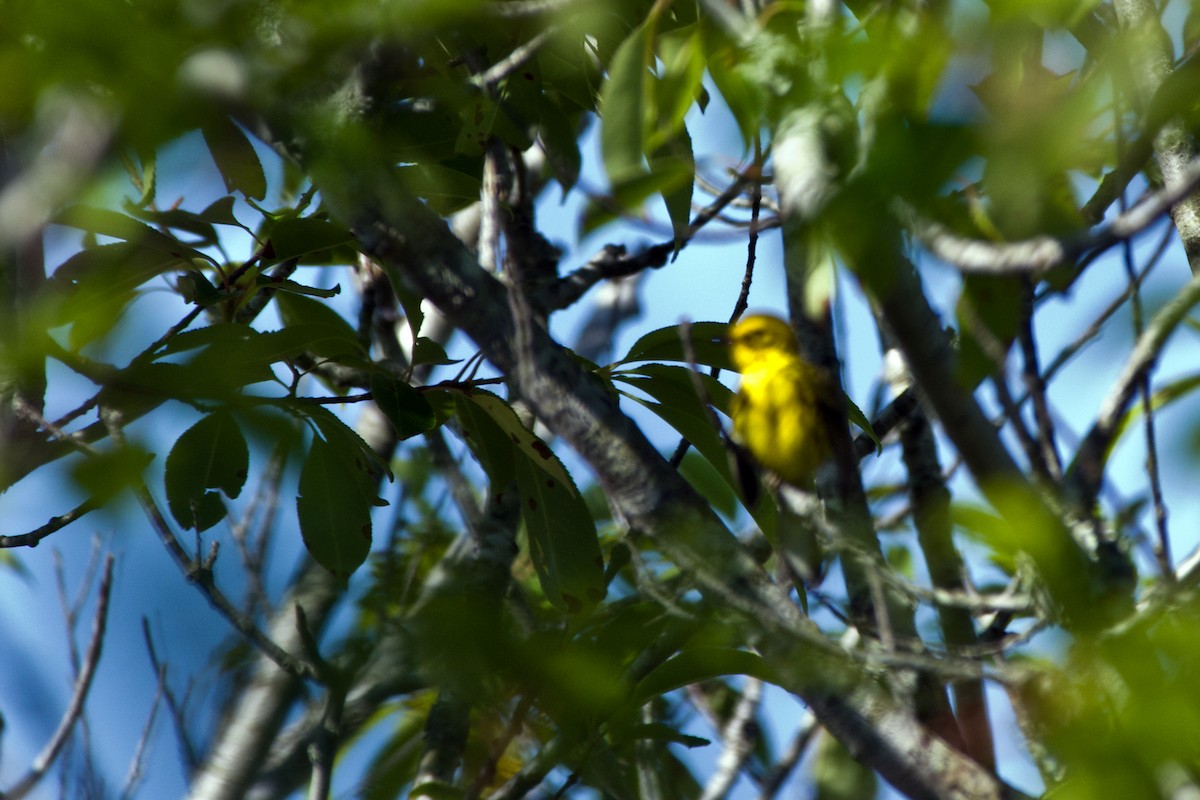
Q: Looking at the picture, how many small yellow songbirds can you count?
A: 1